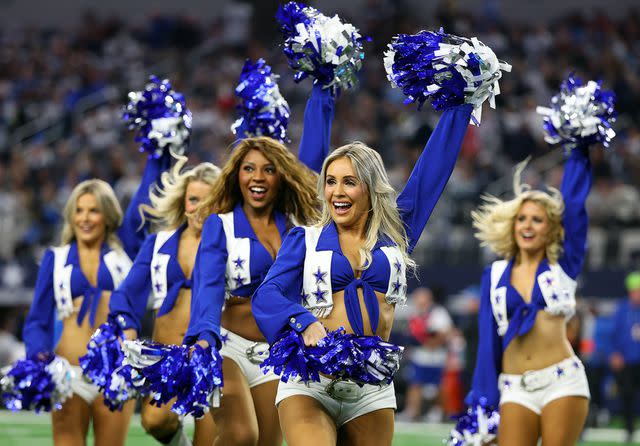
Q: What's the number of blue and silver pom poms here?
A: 10